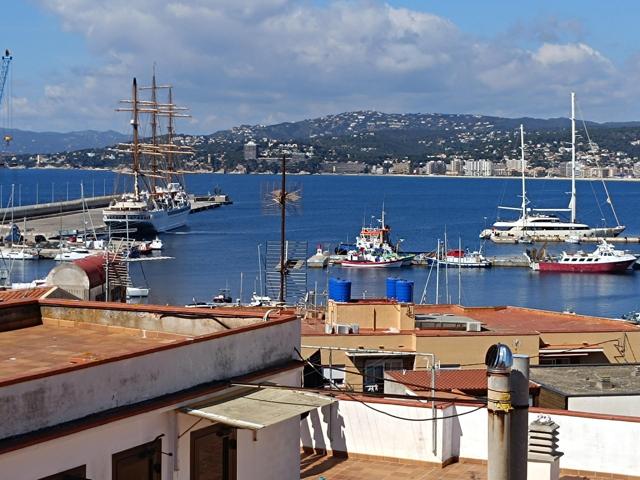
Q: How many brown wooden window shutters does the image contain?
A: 3